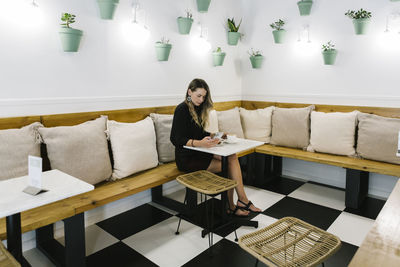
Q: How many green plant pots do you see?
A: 12